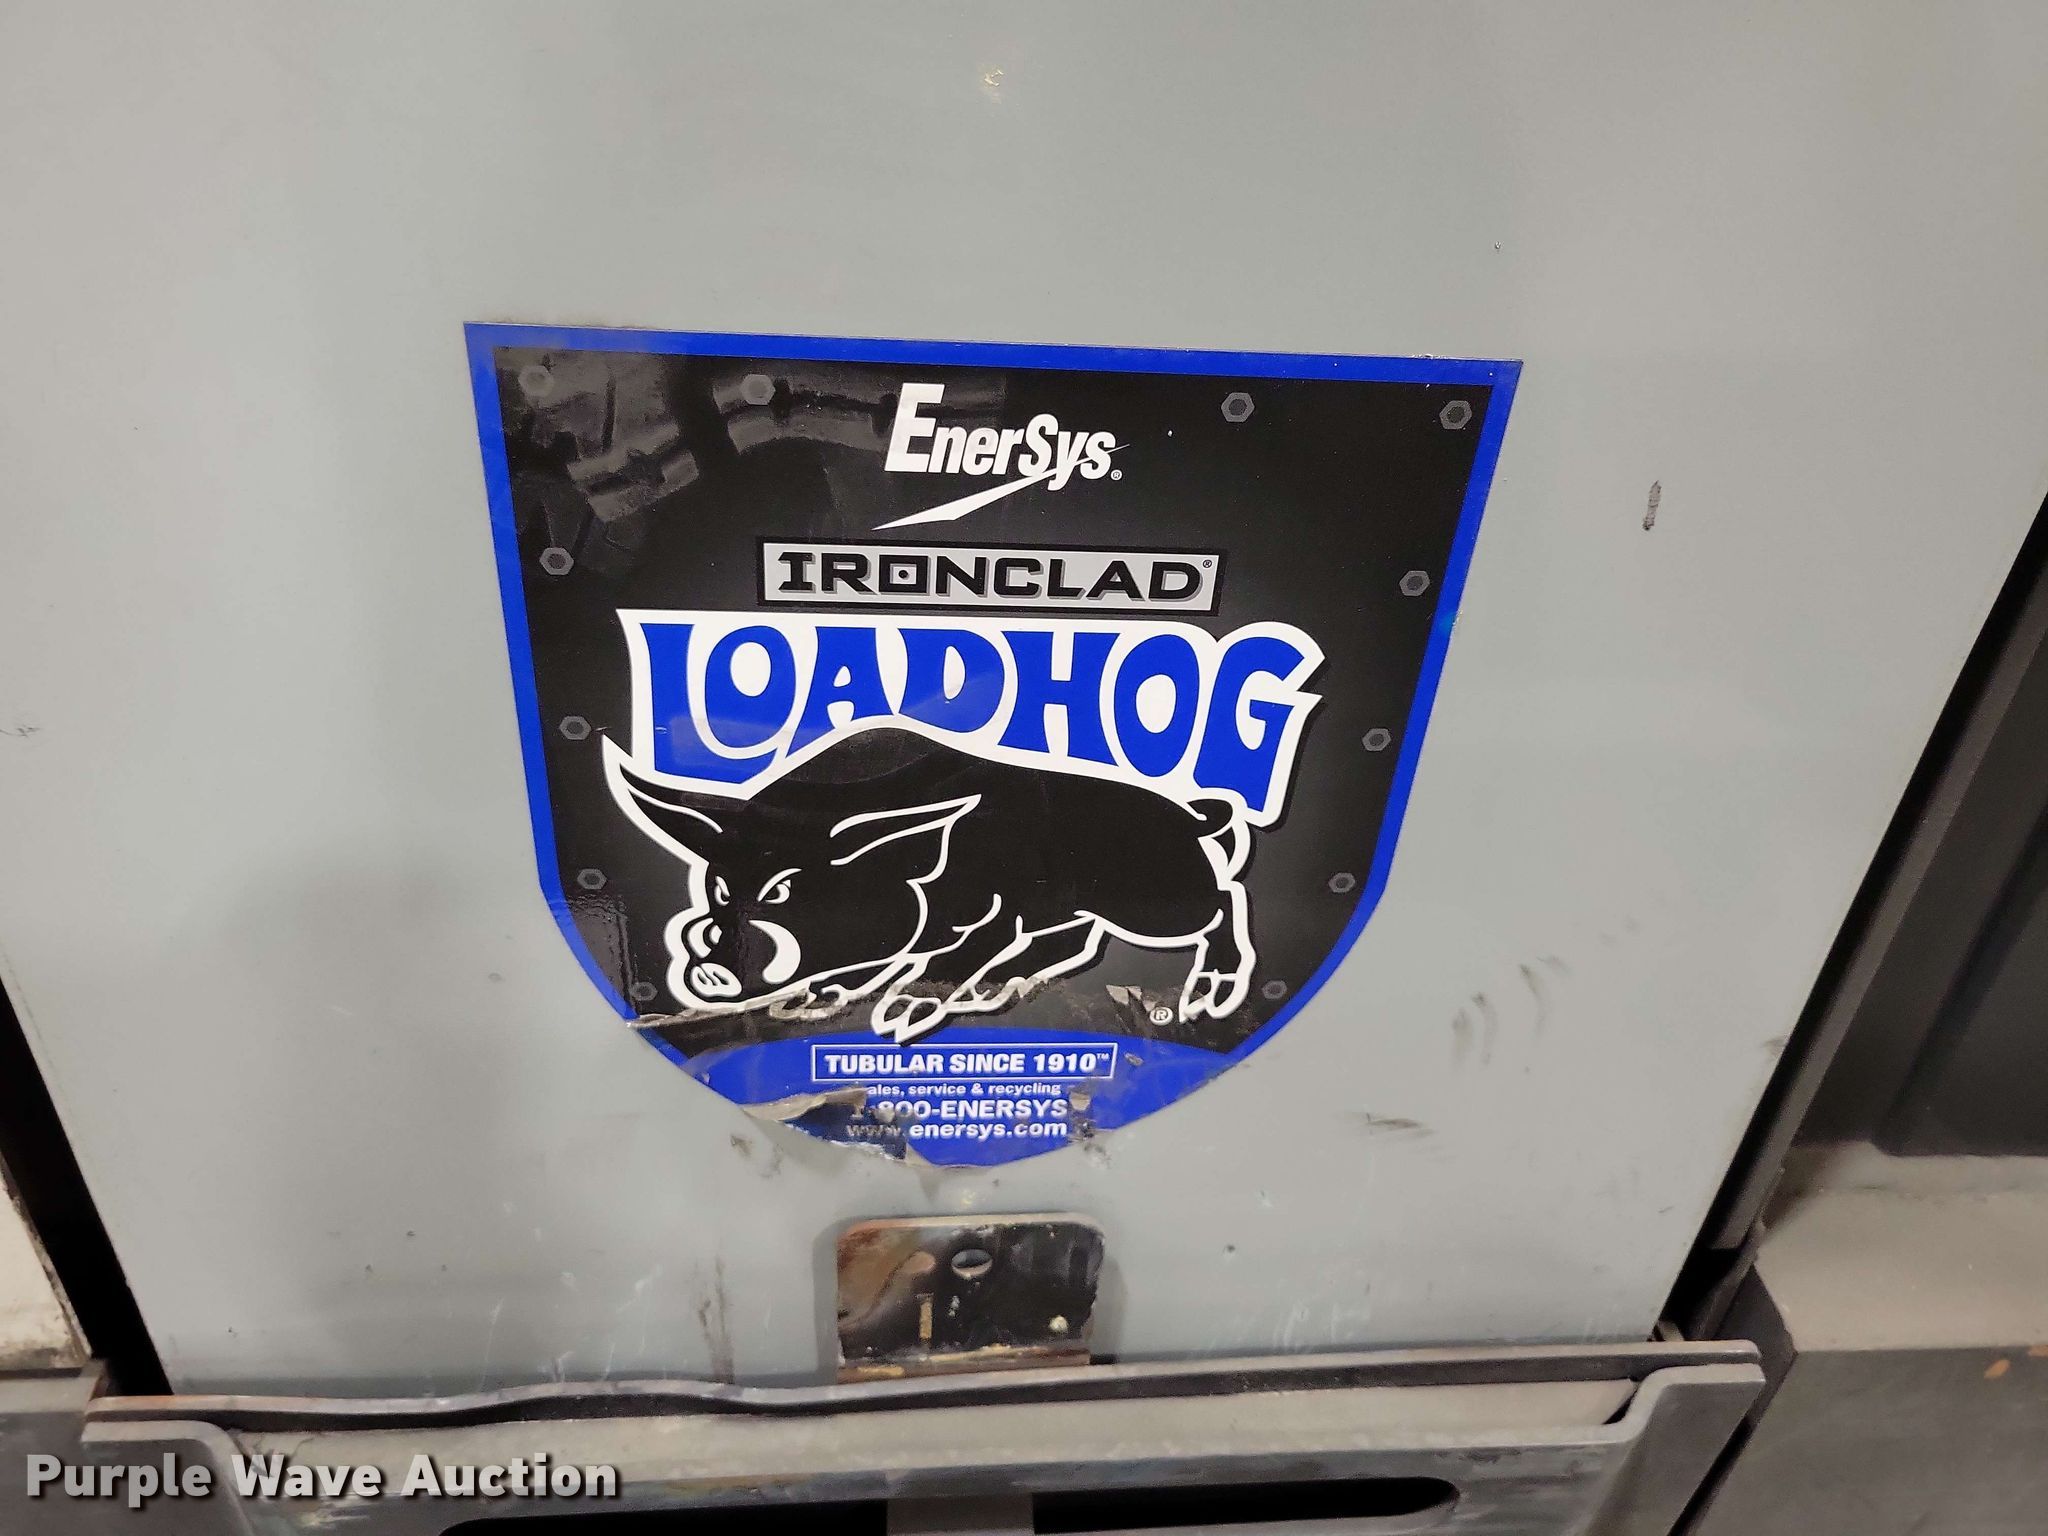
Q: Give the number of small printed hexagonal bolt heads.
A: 12